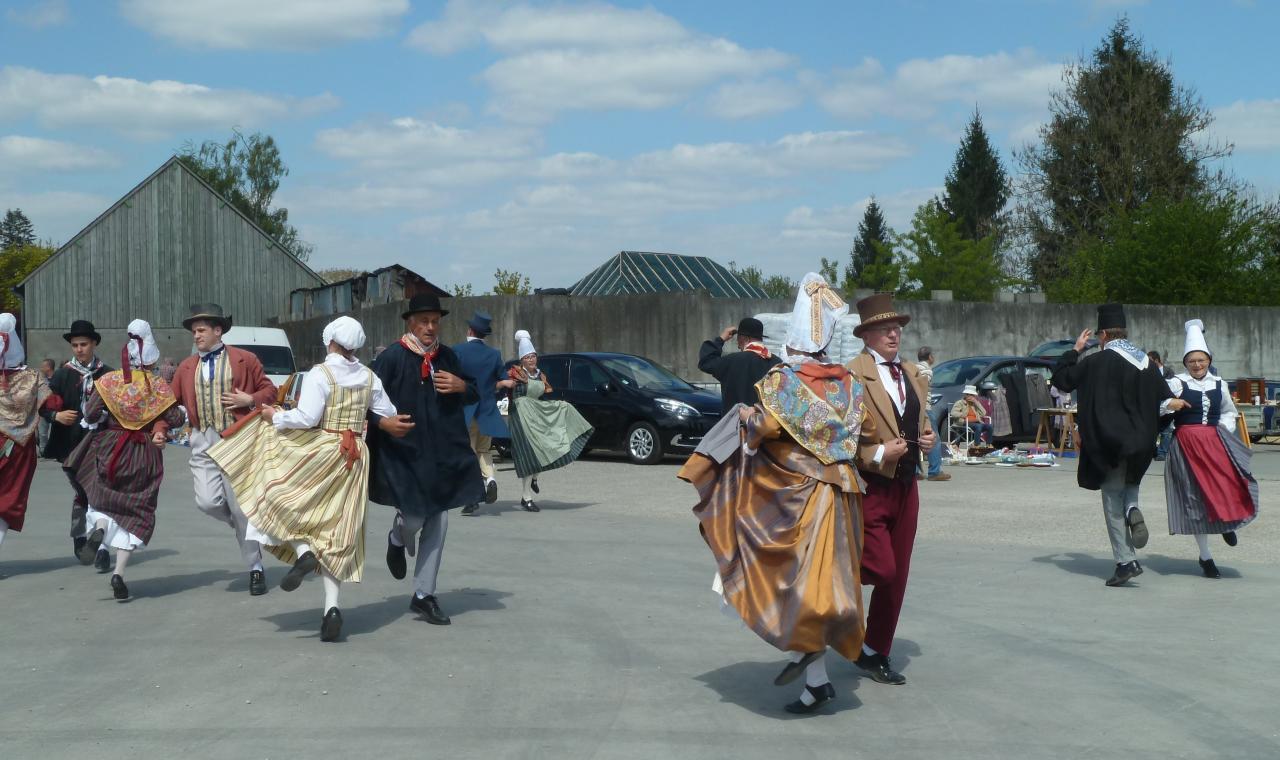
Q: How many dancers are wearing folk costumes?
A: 13